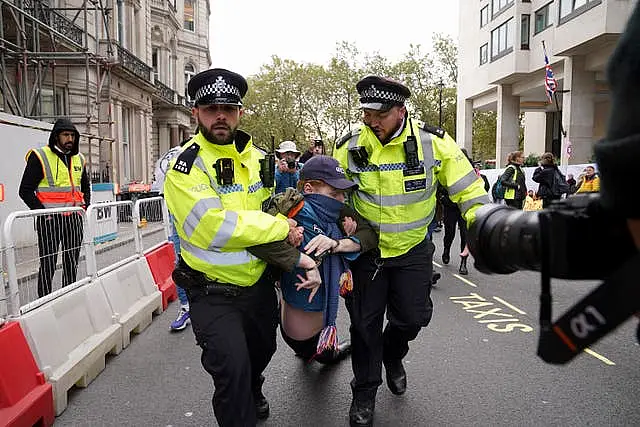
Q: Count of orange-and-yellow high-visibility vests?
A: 1